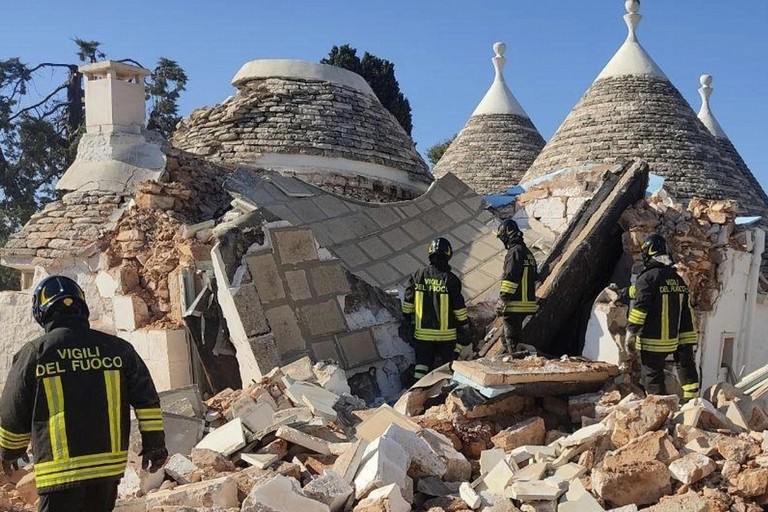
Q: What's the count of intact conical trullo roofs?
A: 3